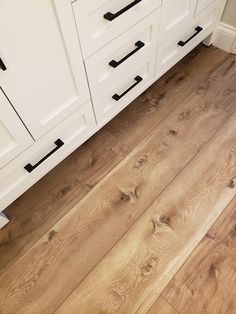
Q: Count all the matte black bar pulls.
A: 6